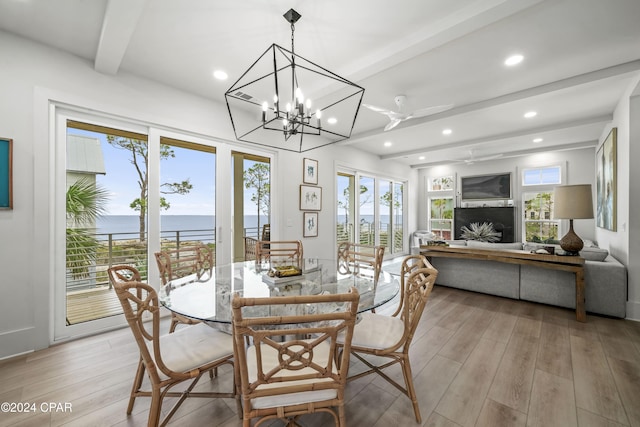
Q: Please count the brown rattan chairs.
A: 6